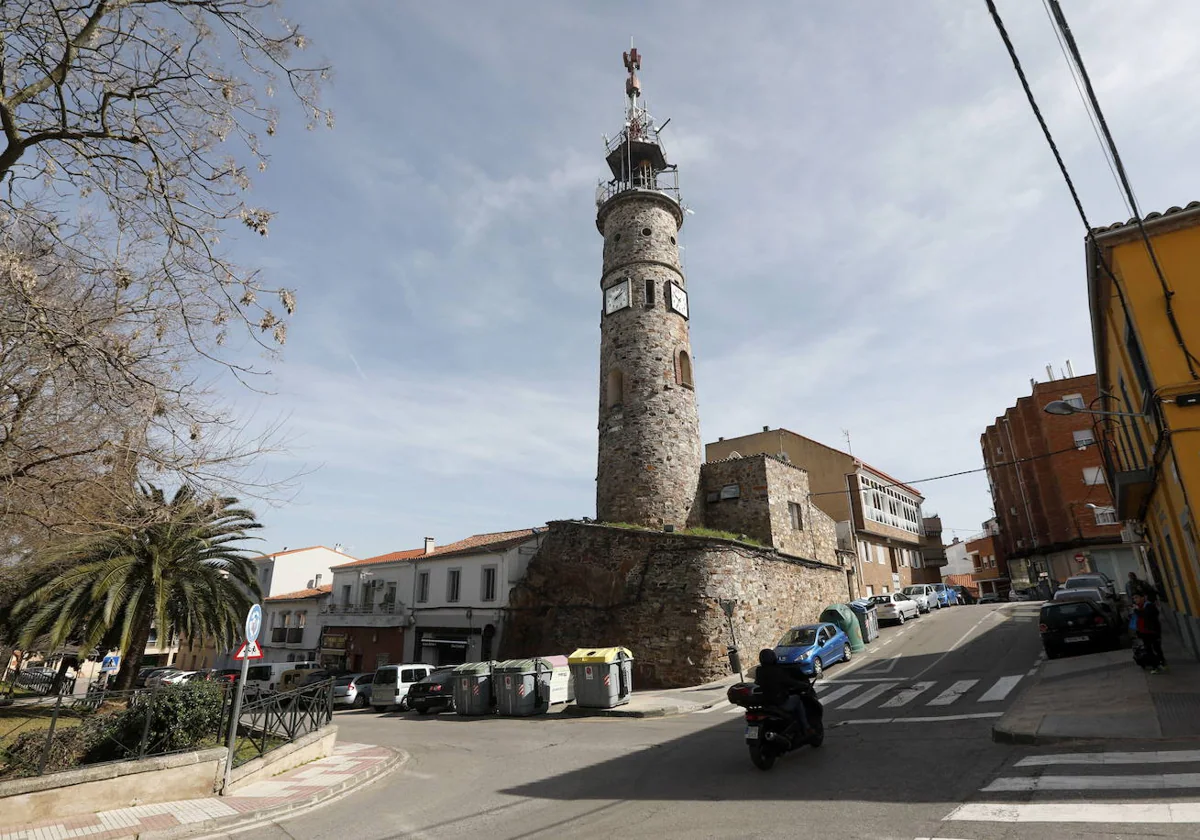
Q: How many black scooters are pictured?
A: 1